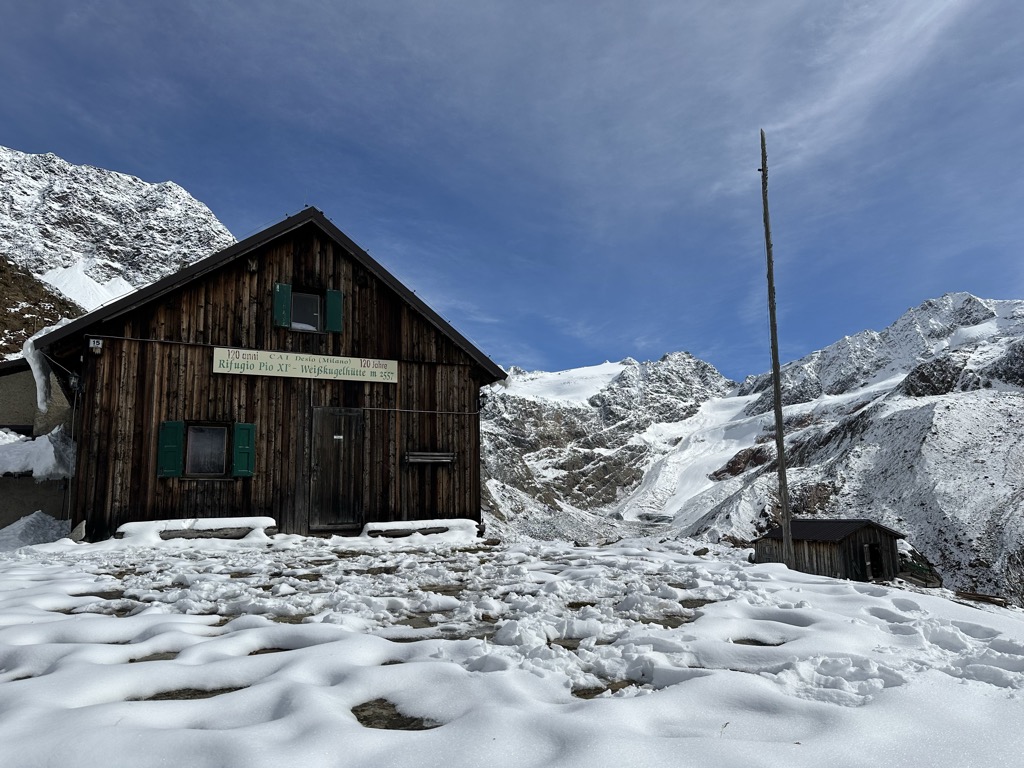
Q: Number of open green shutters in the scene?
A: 4